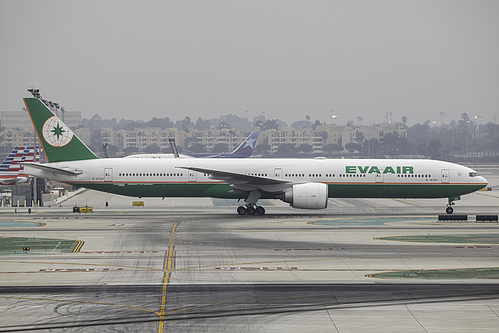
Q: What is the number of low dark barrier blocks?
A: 2